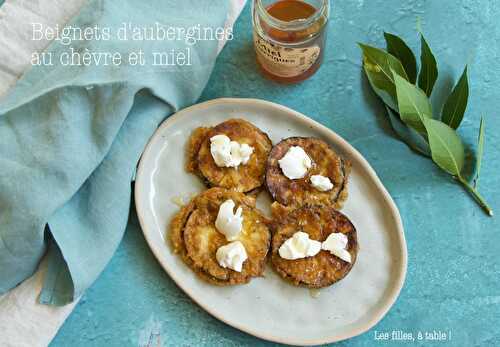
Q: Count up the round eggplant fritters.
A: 4